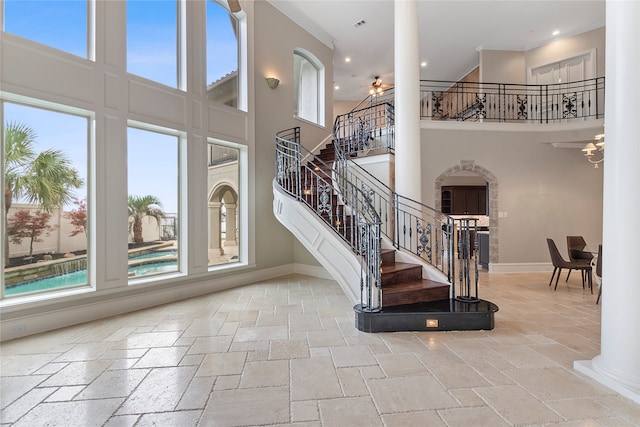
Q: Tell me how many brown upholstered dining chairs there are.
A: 3